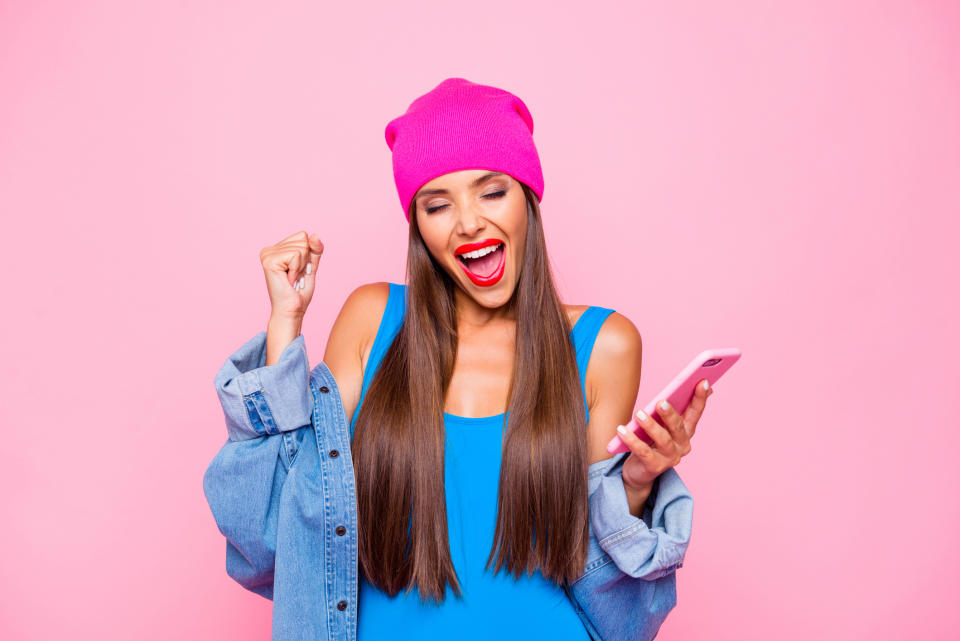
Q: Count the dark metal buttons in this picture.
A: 4